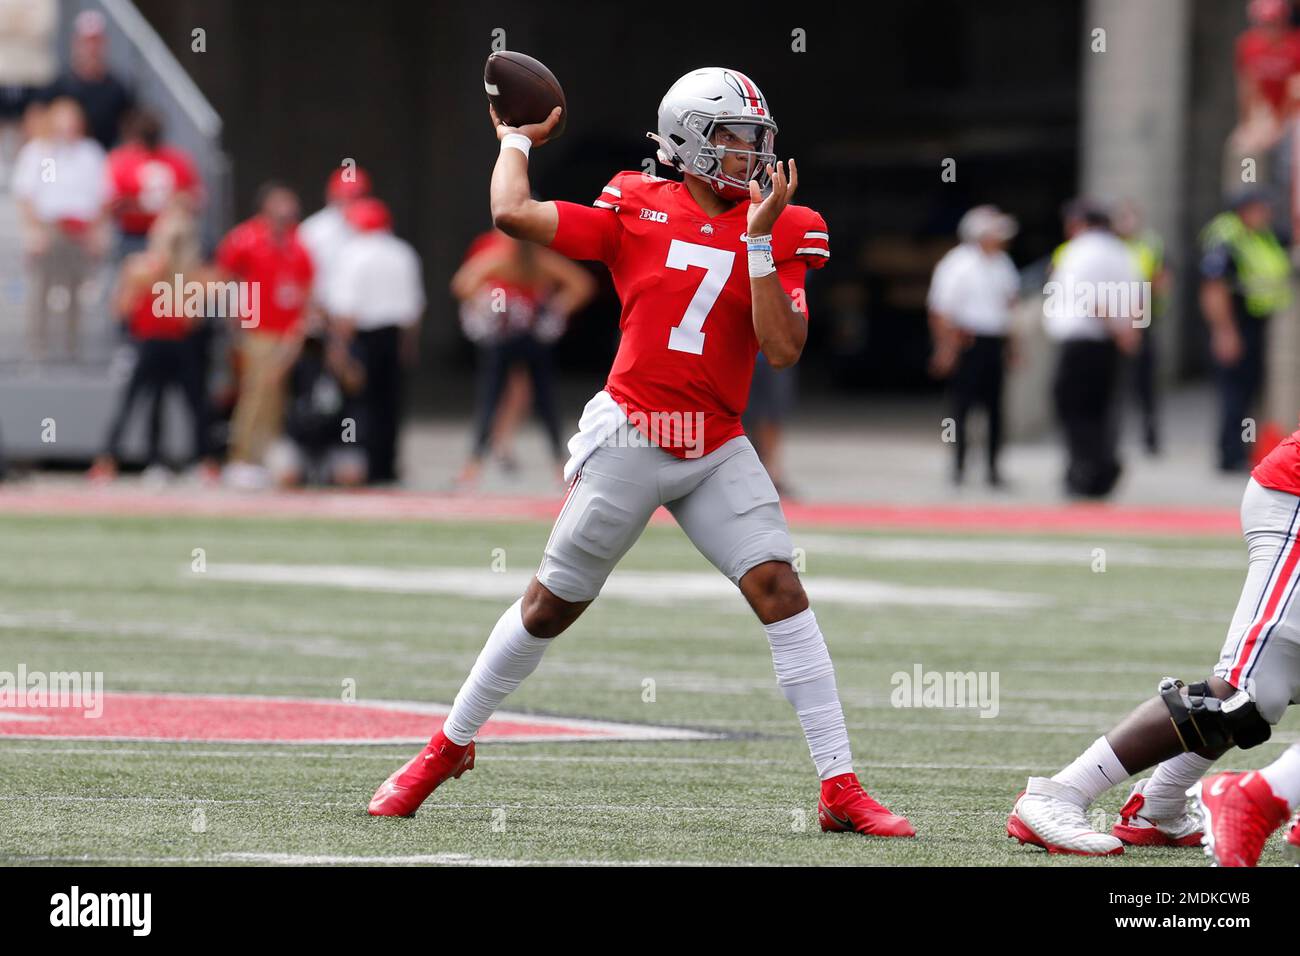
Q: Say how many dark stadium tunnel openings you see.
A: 1